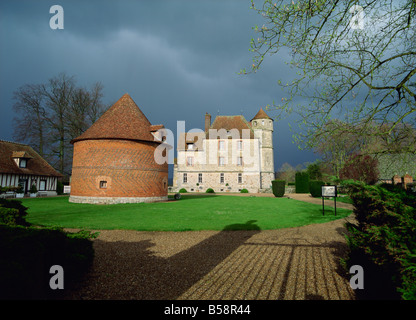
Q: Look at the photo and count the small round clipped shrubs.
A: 3